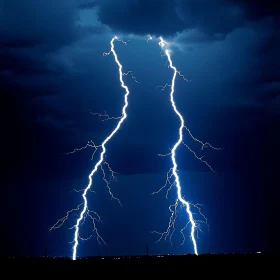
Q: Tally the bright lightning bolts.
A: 2